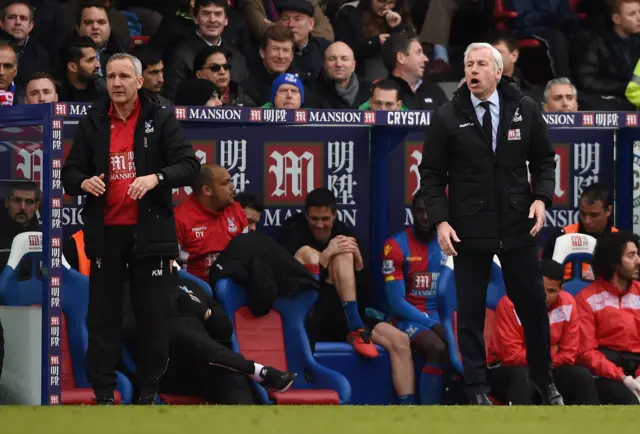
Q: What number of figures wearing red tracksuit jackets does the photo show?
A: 2